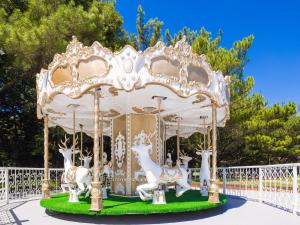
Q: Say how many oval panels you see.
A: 4